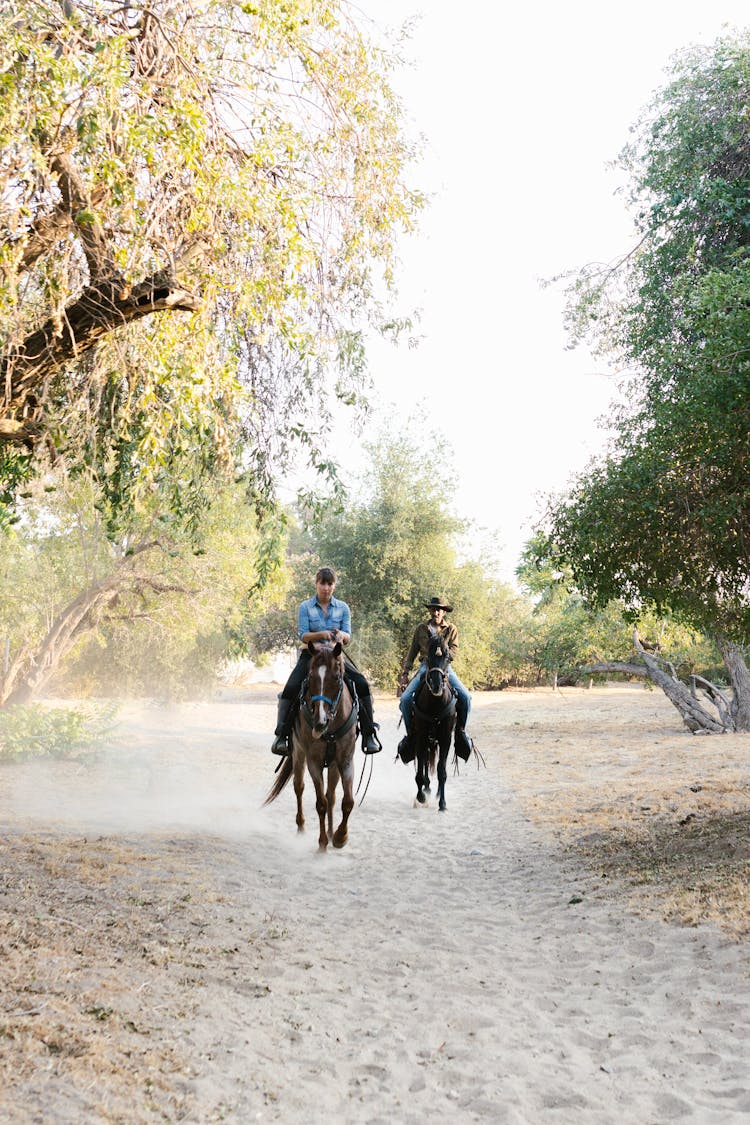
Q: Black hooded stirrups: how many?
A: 2